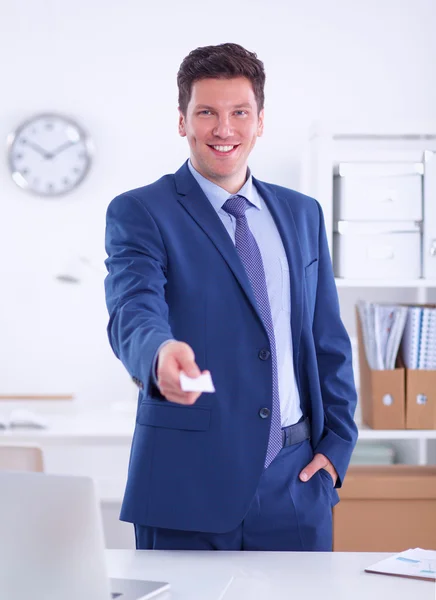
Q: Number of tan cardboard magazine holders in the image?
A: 2